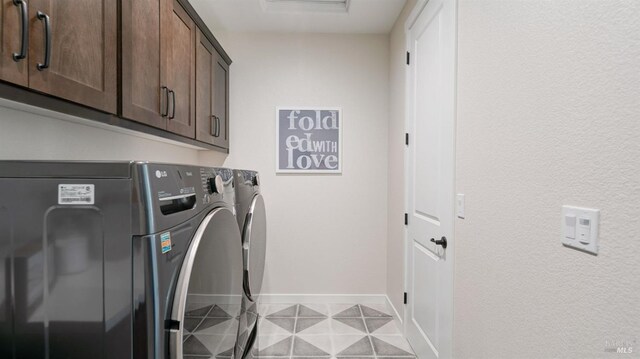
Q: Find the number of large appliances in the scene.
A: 2